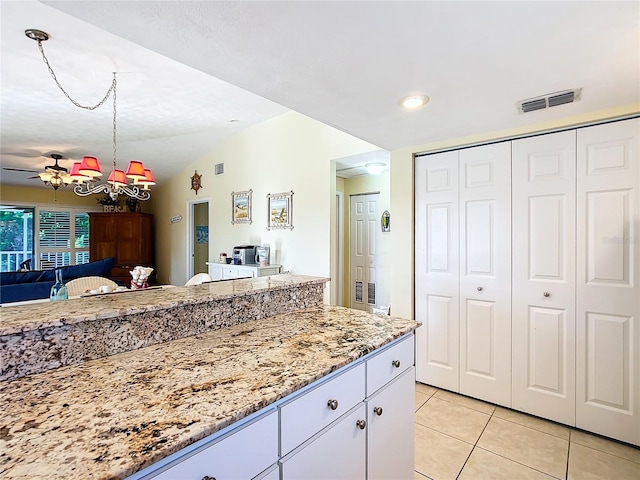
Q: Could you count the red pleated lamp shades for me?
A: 5